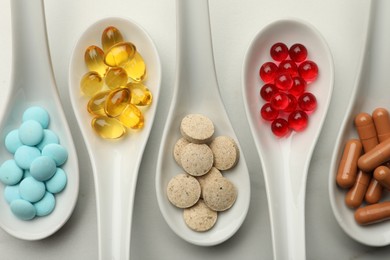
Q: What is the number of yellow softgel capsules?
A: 11